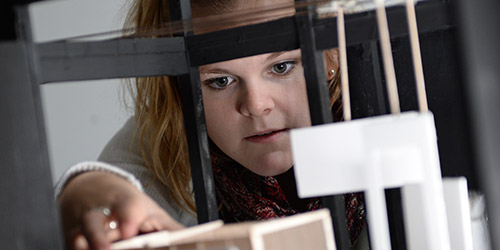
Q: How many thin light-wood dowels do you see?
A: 3